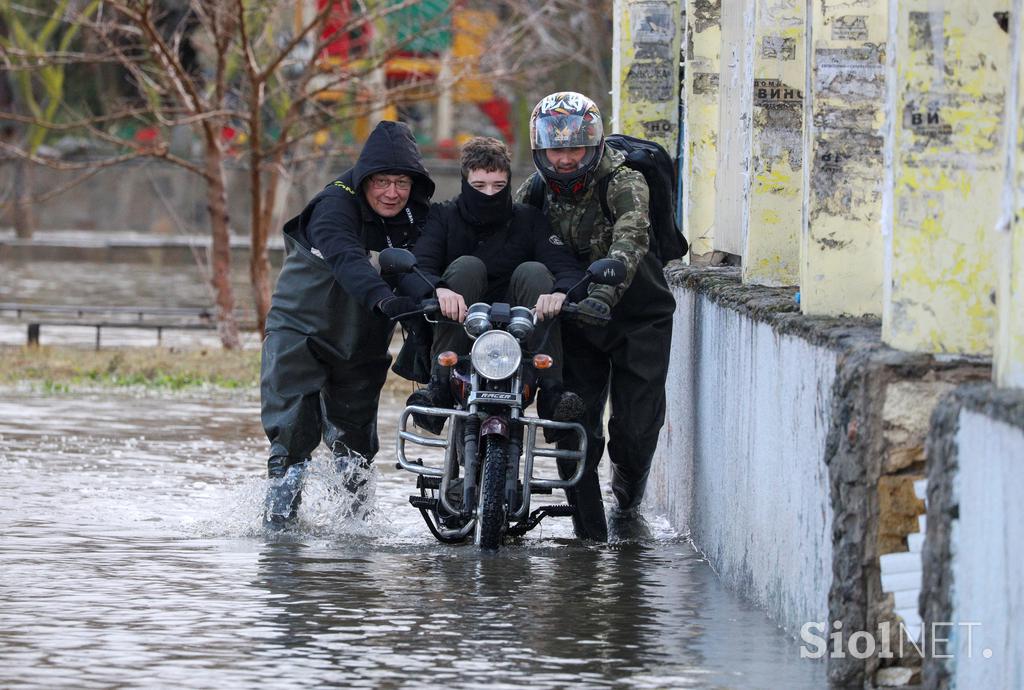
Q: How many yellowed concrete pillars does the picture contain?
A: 6